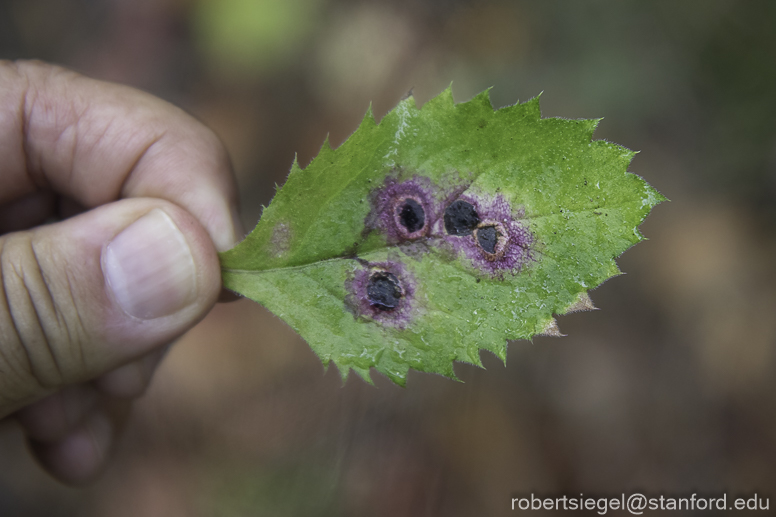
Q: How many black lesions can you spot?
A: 4